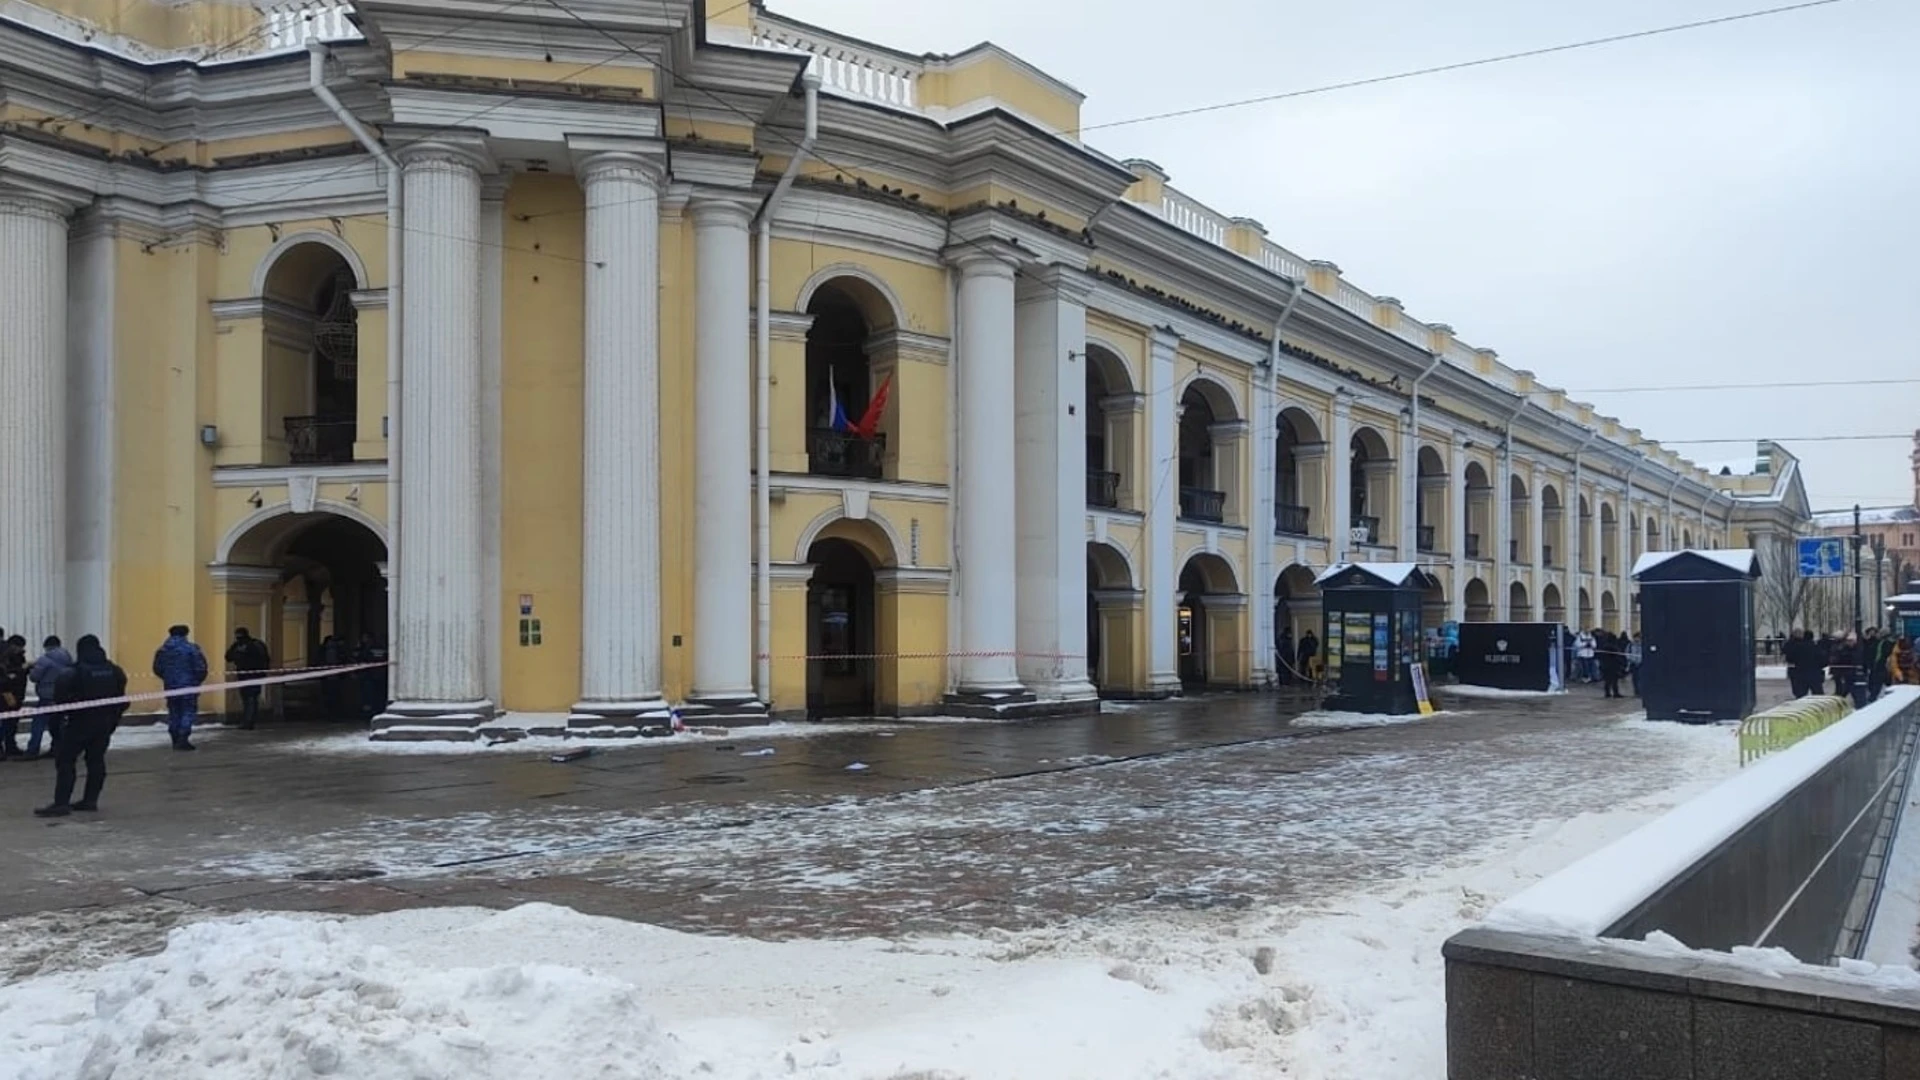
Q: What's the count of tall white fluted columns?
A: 3